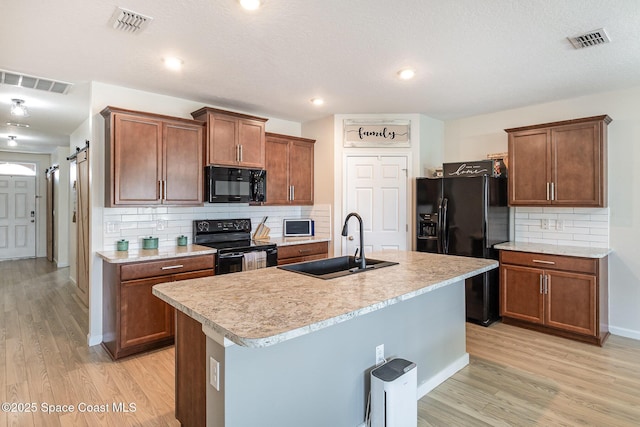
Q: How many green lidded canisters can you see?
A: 3